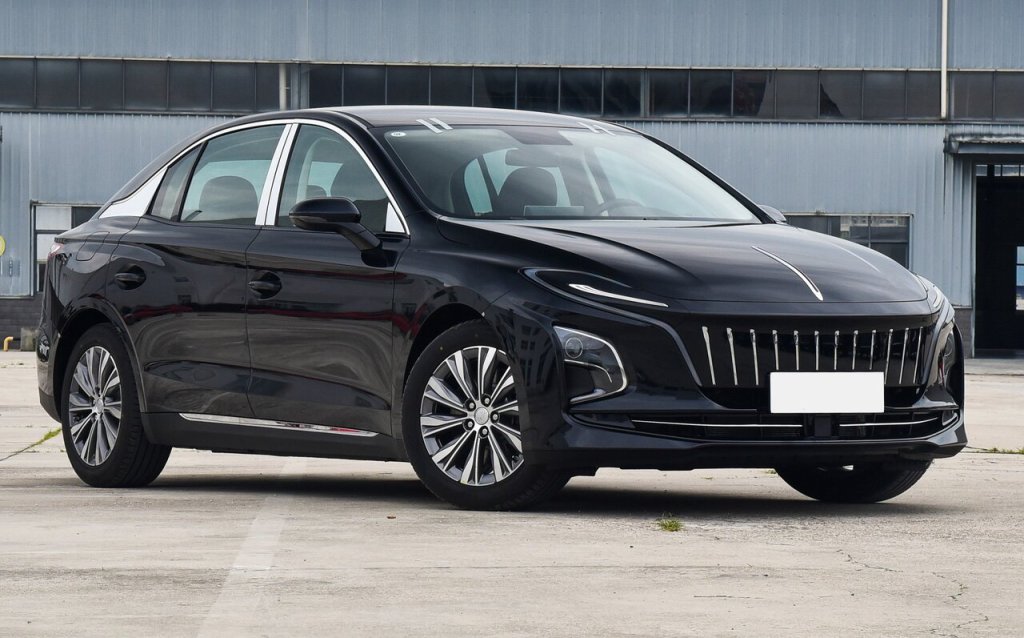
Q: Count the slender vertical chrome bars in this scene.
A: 12